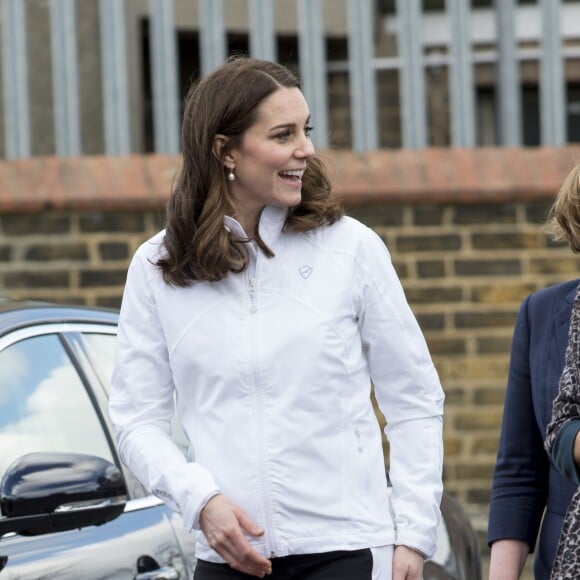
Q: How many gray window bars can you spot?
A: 12